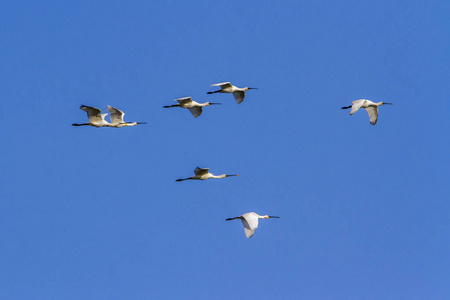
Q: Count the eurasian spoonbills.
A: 7